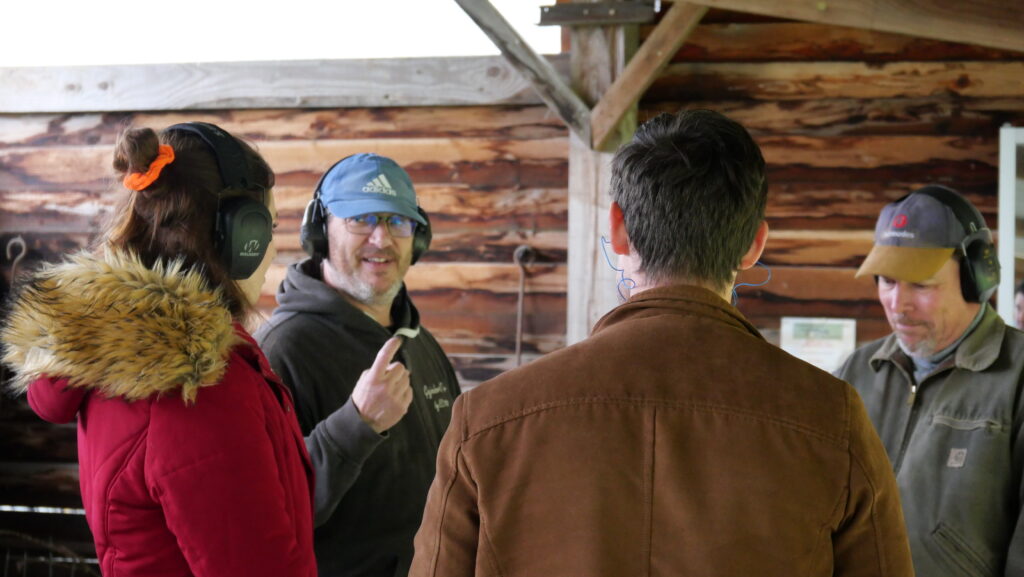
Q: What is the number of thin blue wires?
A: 2